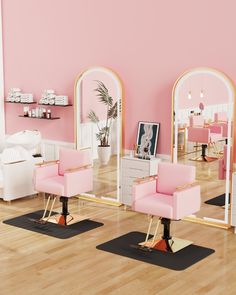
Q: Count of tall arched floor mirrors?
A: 2